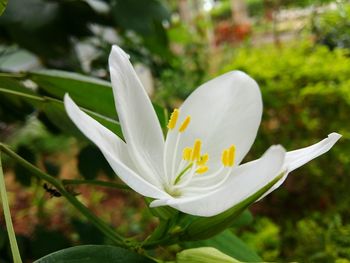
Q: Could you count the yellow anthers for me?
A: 8